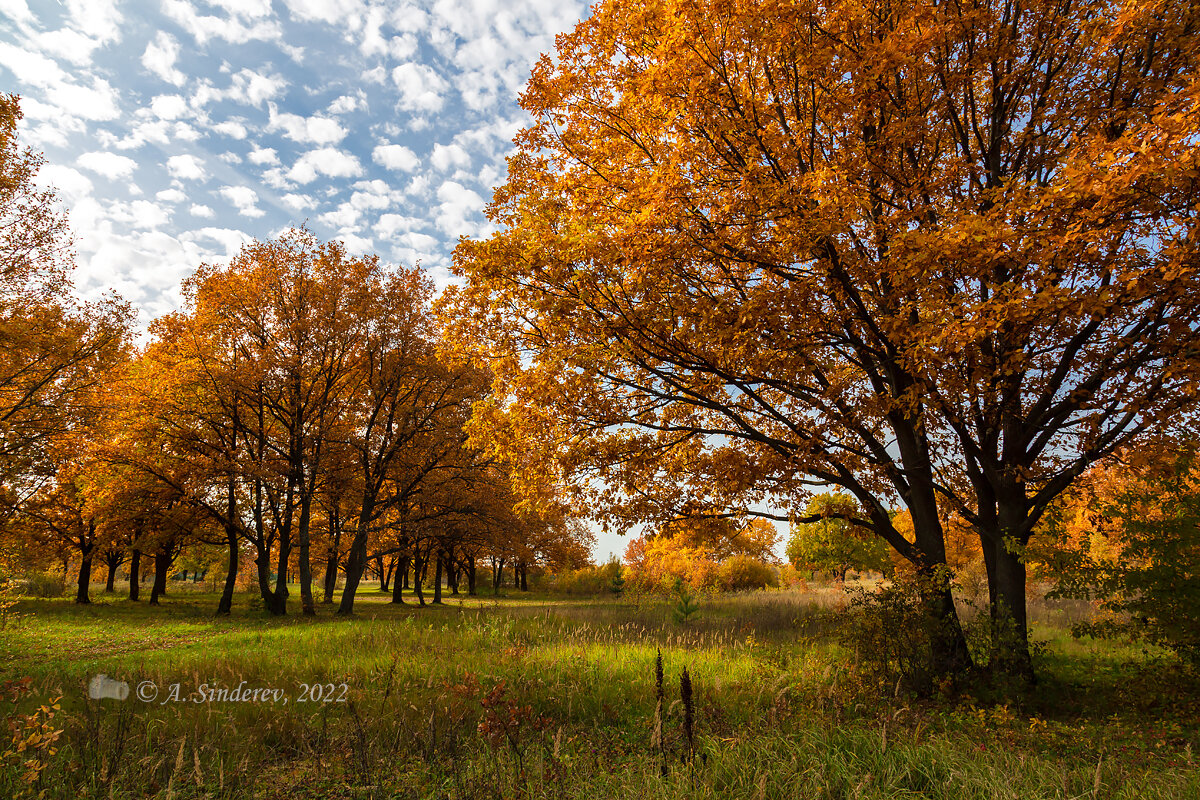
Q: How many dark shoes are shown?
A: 0